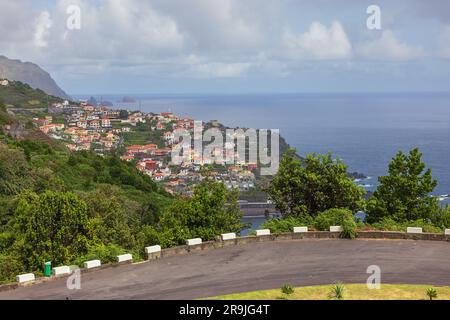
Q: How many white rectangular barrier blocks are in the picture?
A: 12